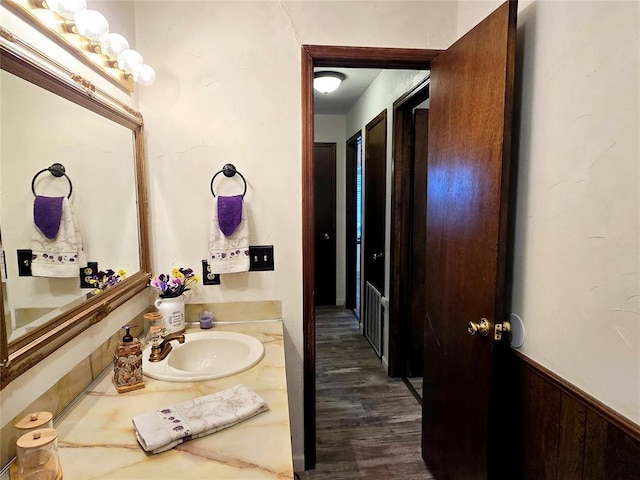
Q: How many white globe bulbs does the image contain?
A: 5